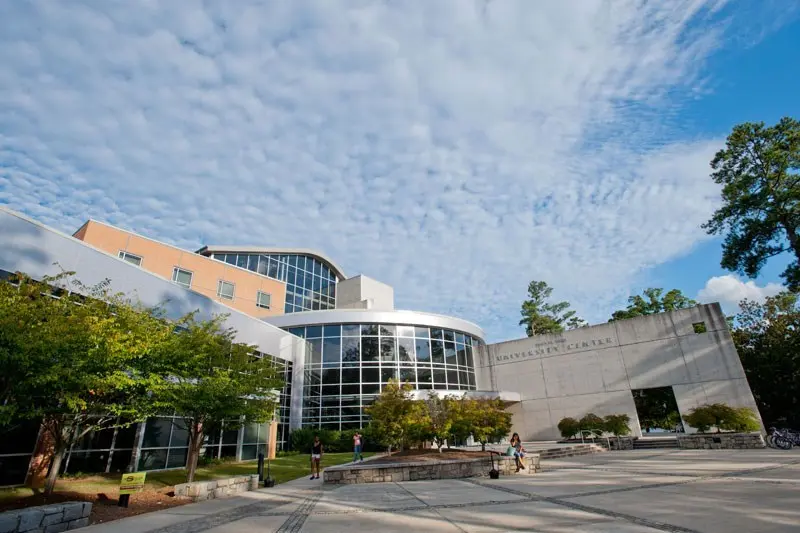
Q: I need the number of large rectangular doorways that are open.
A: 1